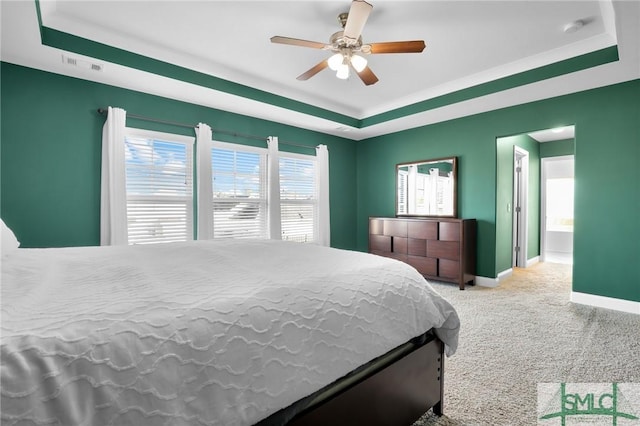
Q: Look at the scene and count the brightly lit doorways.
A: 1